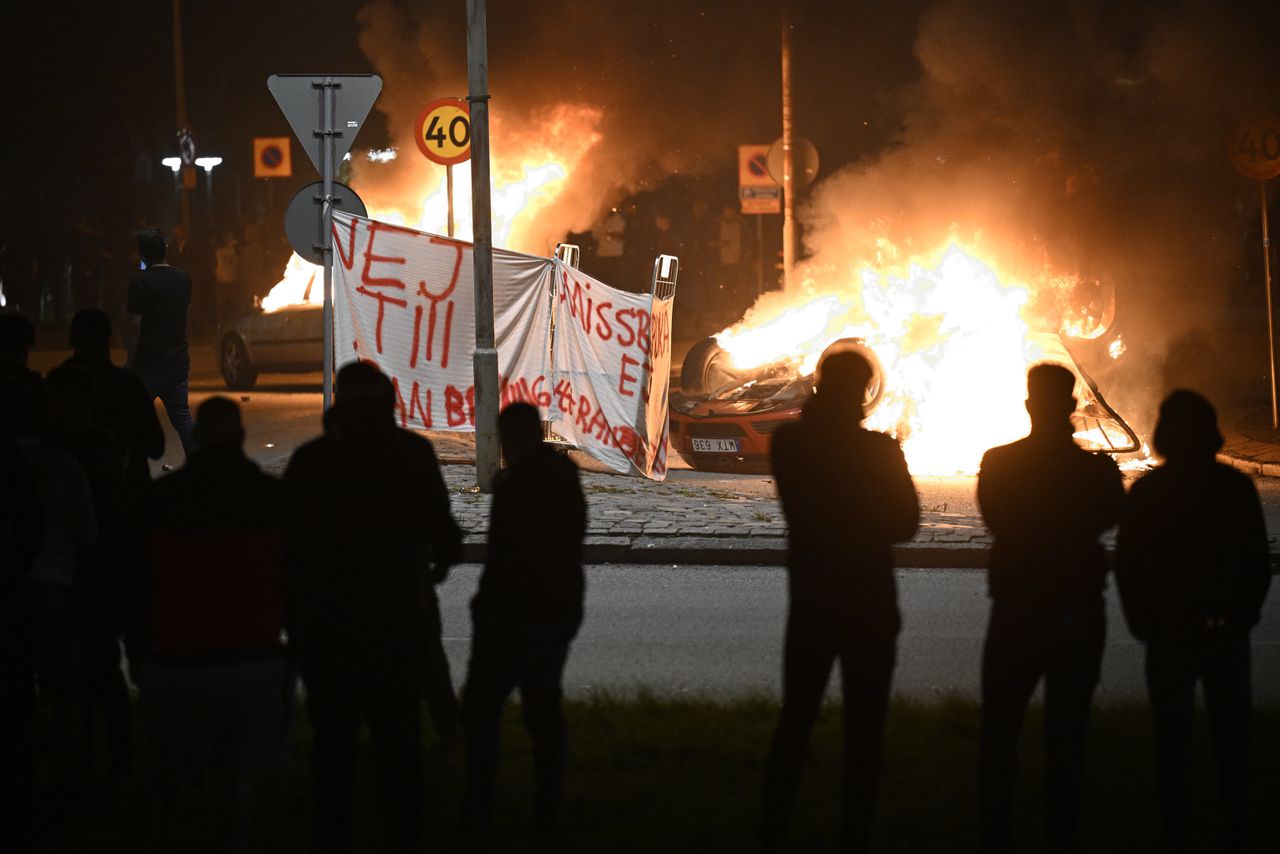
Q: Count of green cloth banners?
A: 0